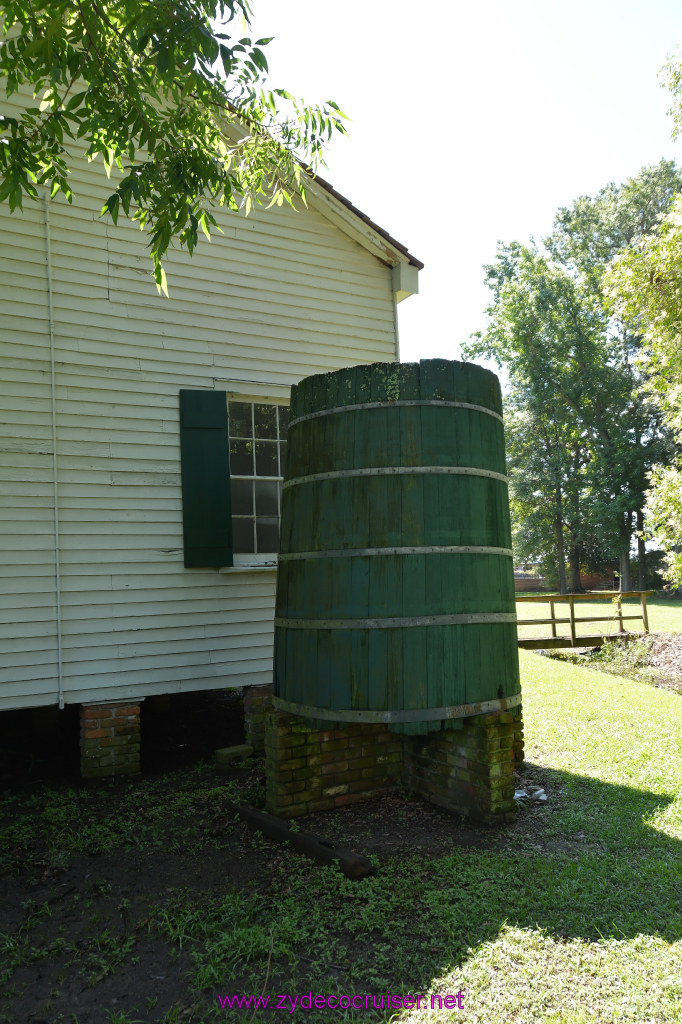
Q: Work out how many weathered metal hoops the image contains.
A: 5